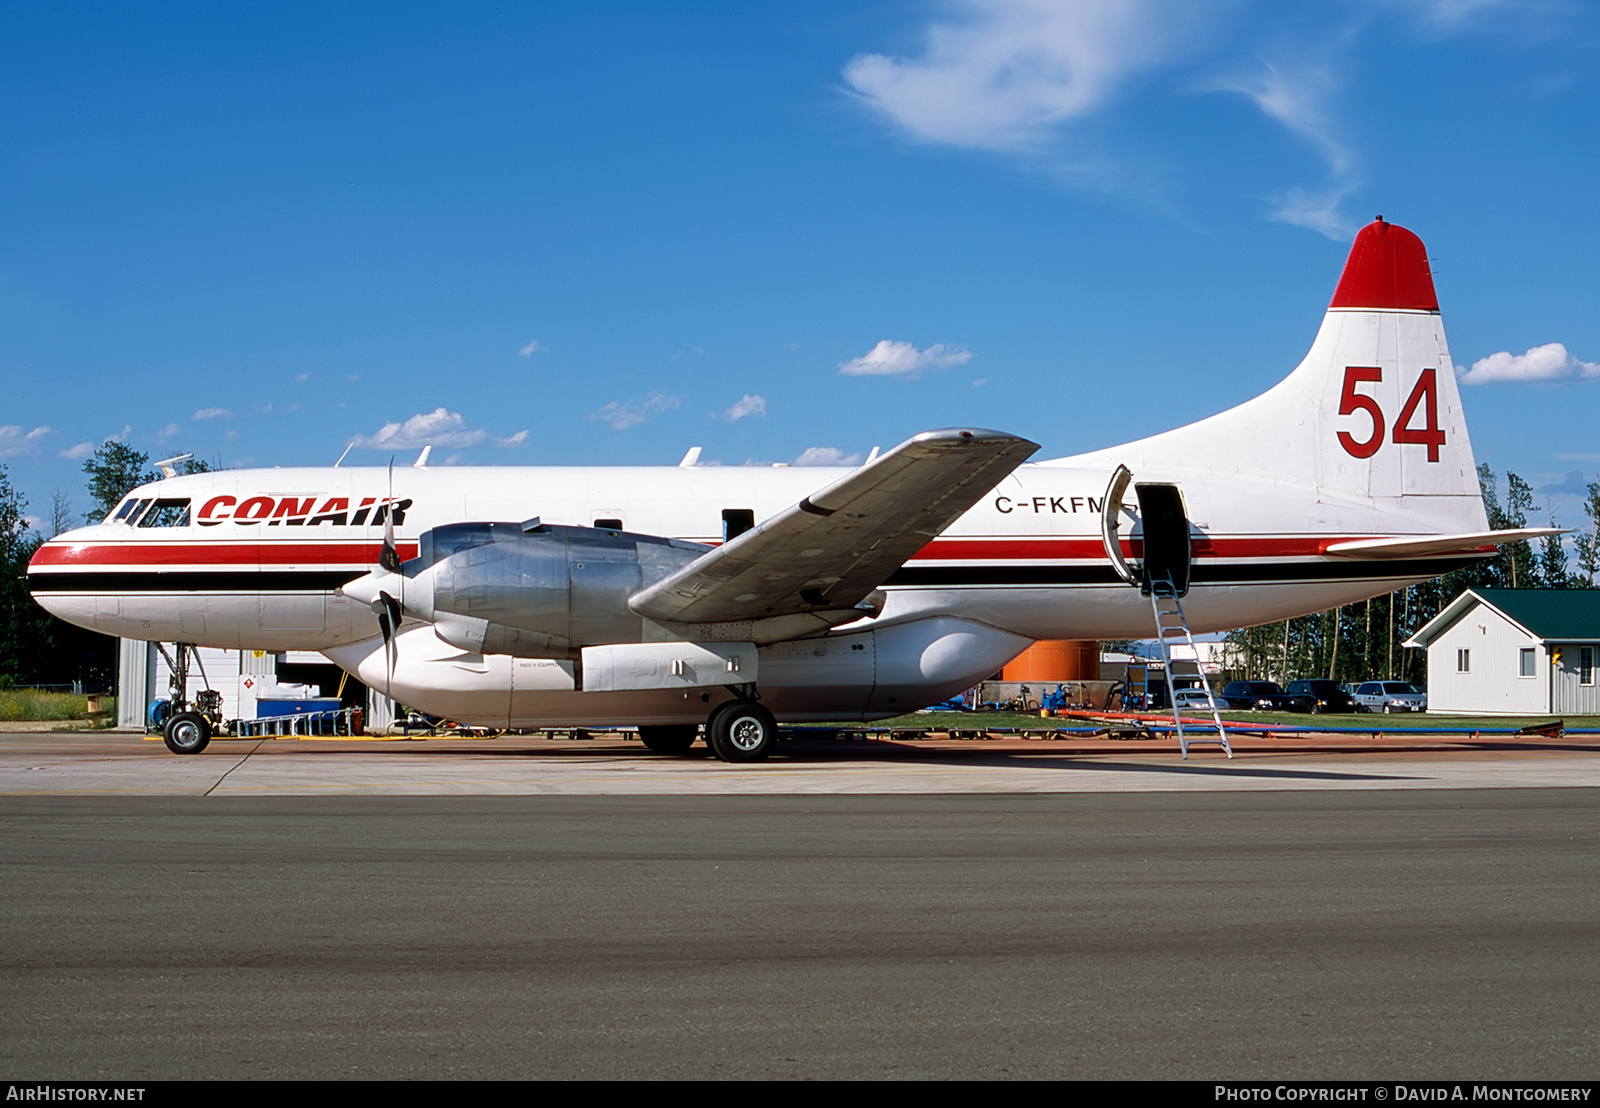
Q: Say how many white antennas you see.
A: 5